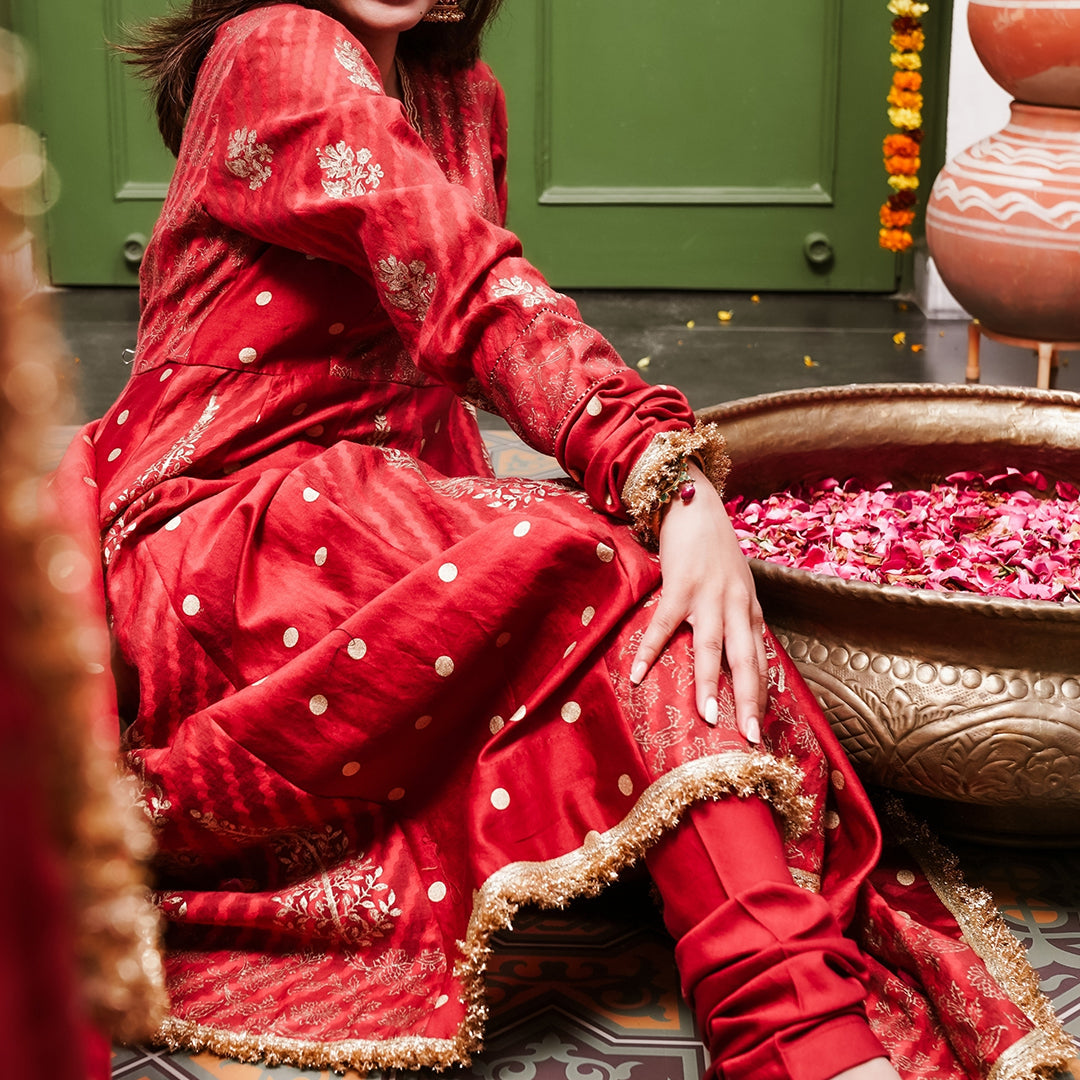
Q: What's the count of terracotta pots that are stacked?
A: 2